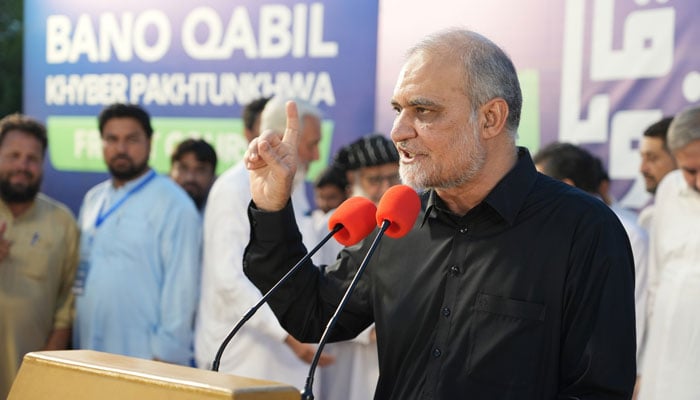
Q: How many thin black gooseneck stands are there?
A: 2